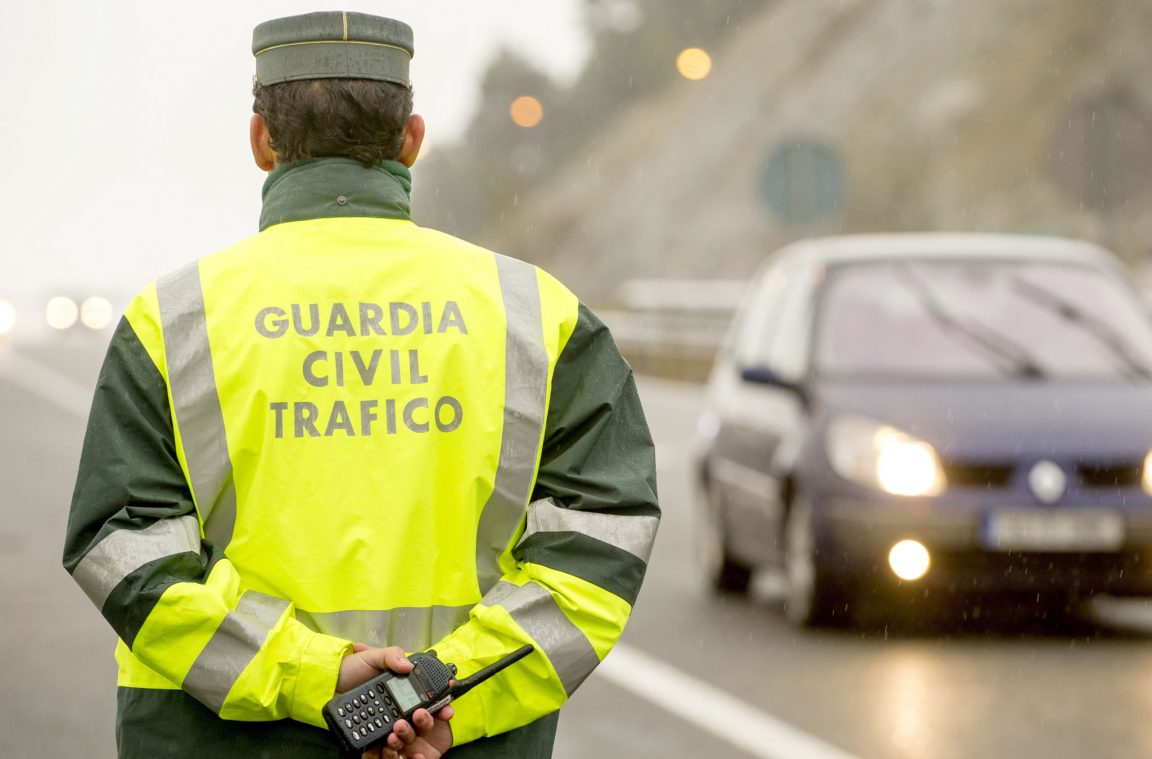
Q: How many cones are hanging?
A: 0